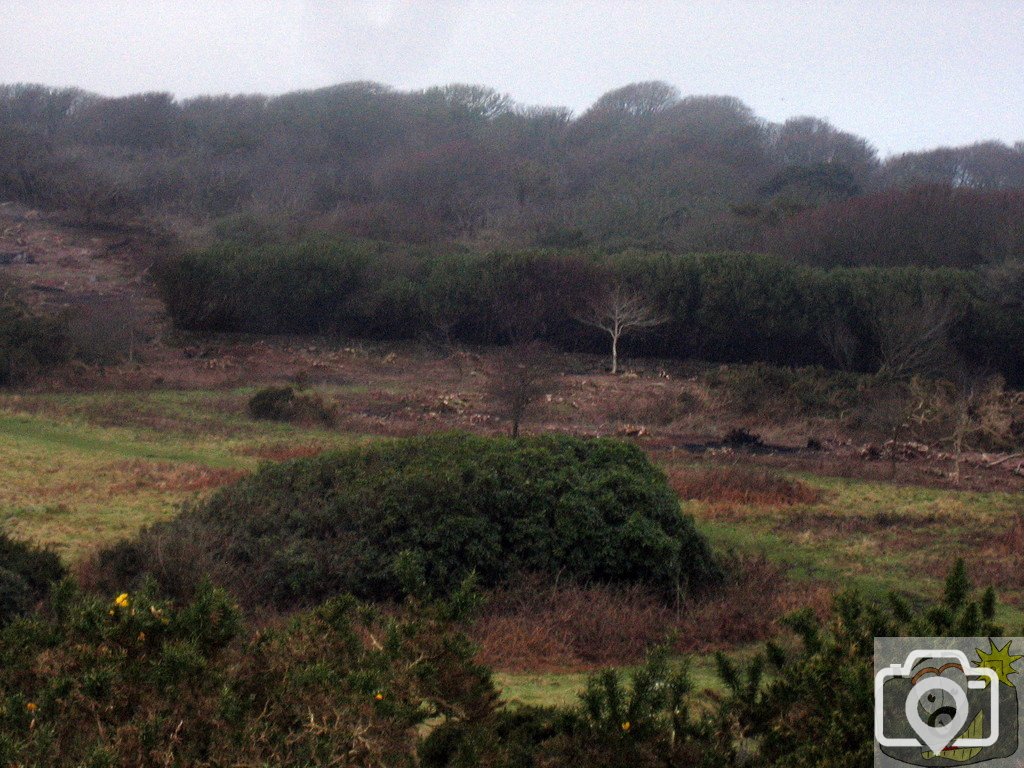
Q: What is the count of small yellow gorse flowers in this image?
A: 4